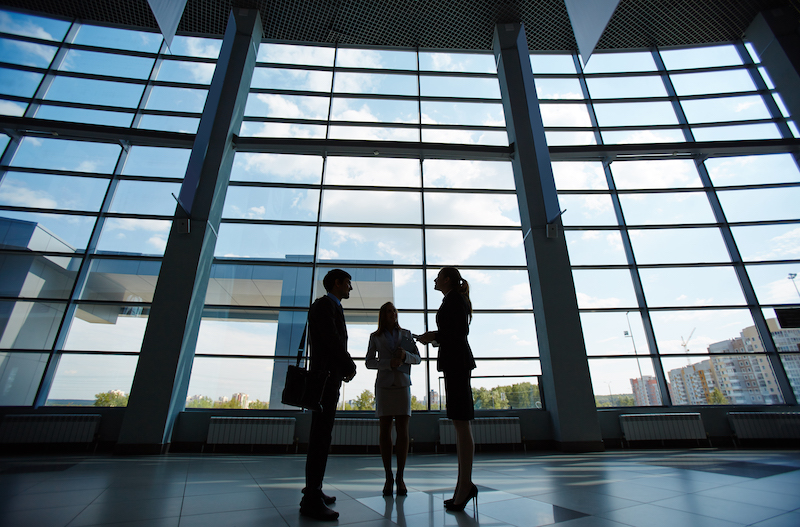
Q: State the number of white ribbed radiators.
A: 6